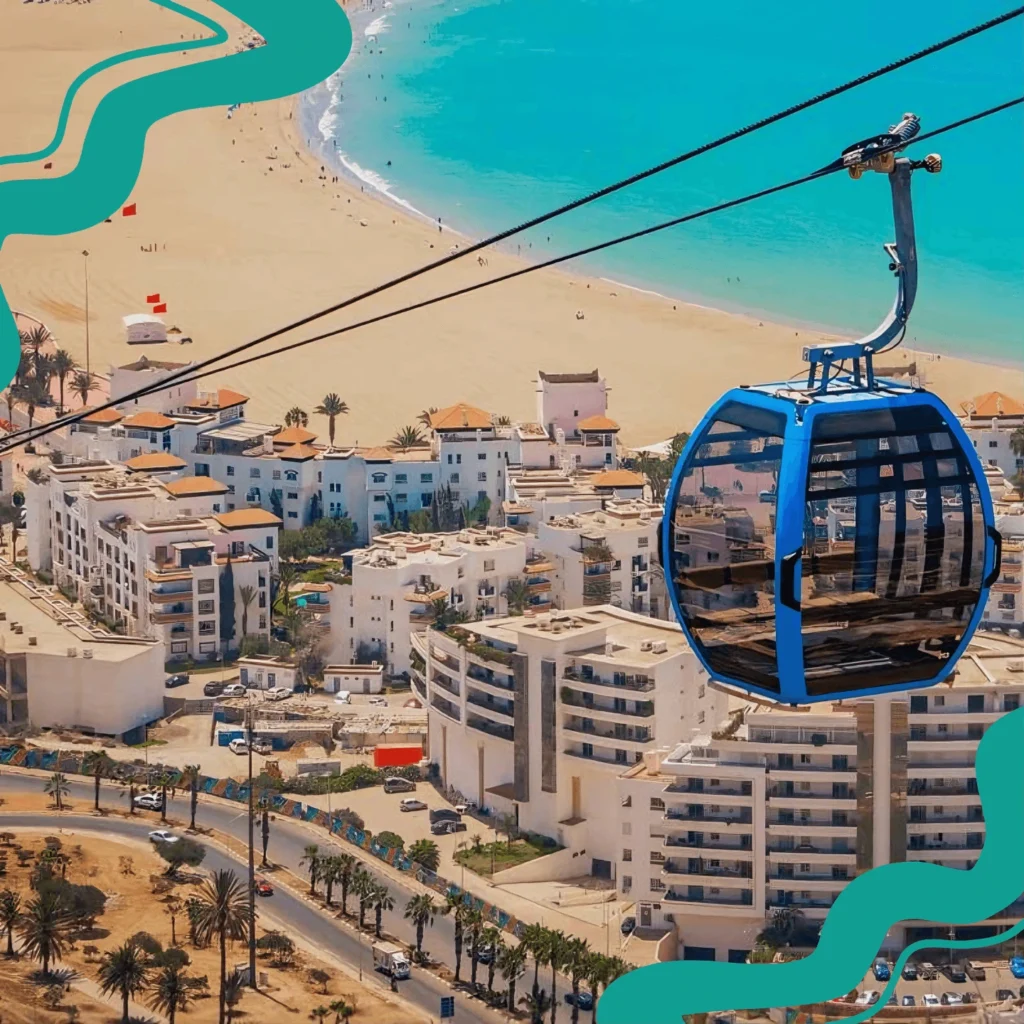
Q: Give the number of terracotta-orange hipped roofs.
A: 13